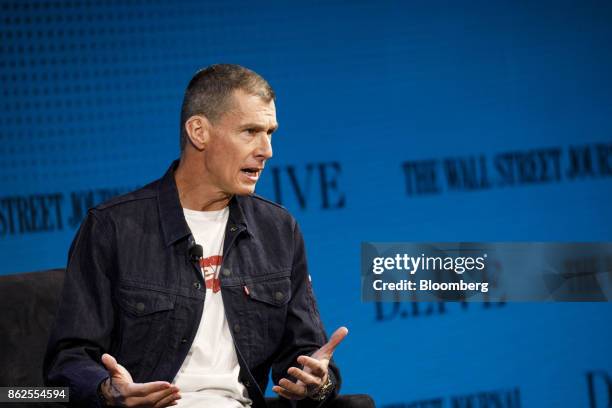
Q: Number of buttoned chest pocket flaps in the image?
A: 2